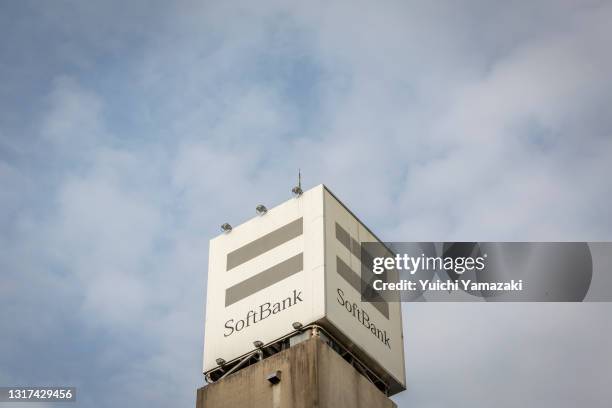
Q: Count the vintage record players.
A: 0